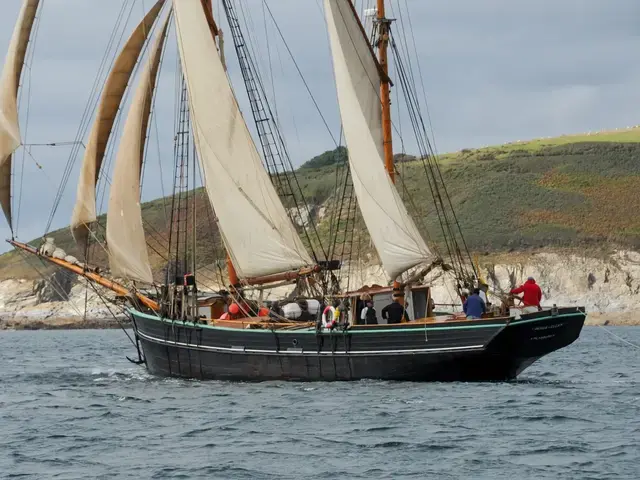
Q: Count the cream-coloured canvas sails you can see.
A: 5